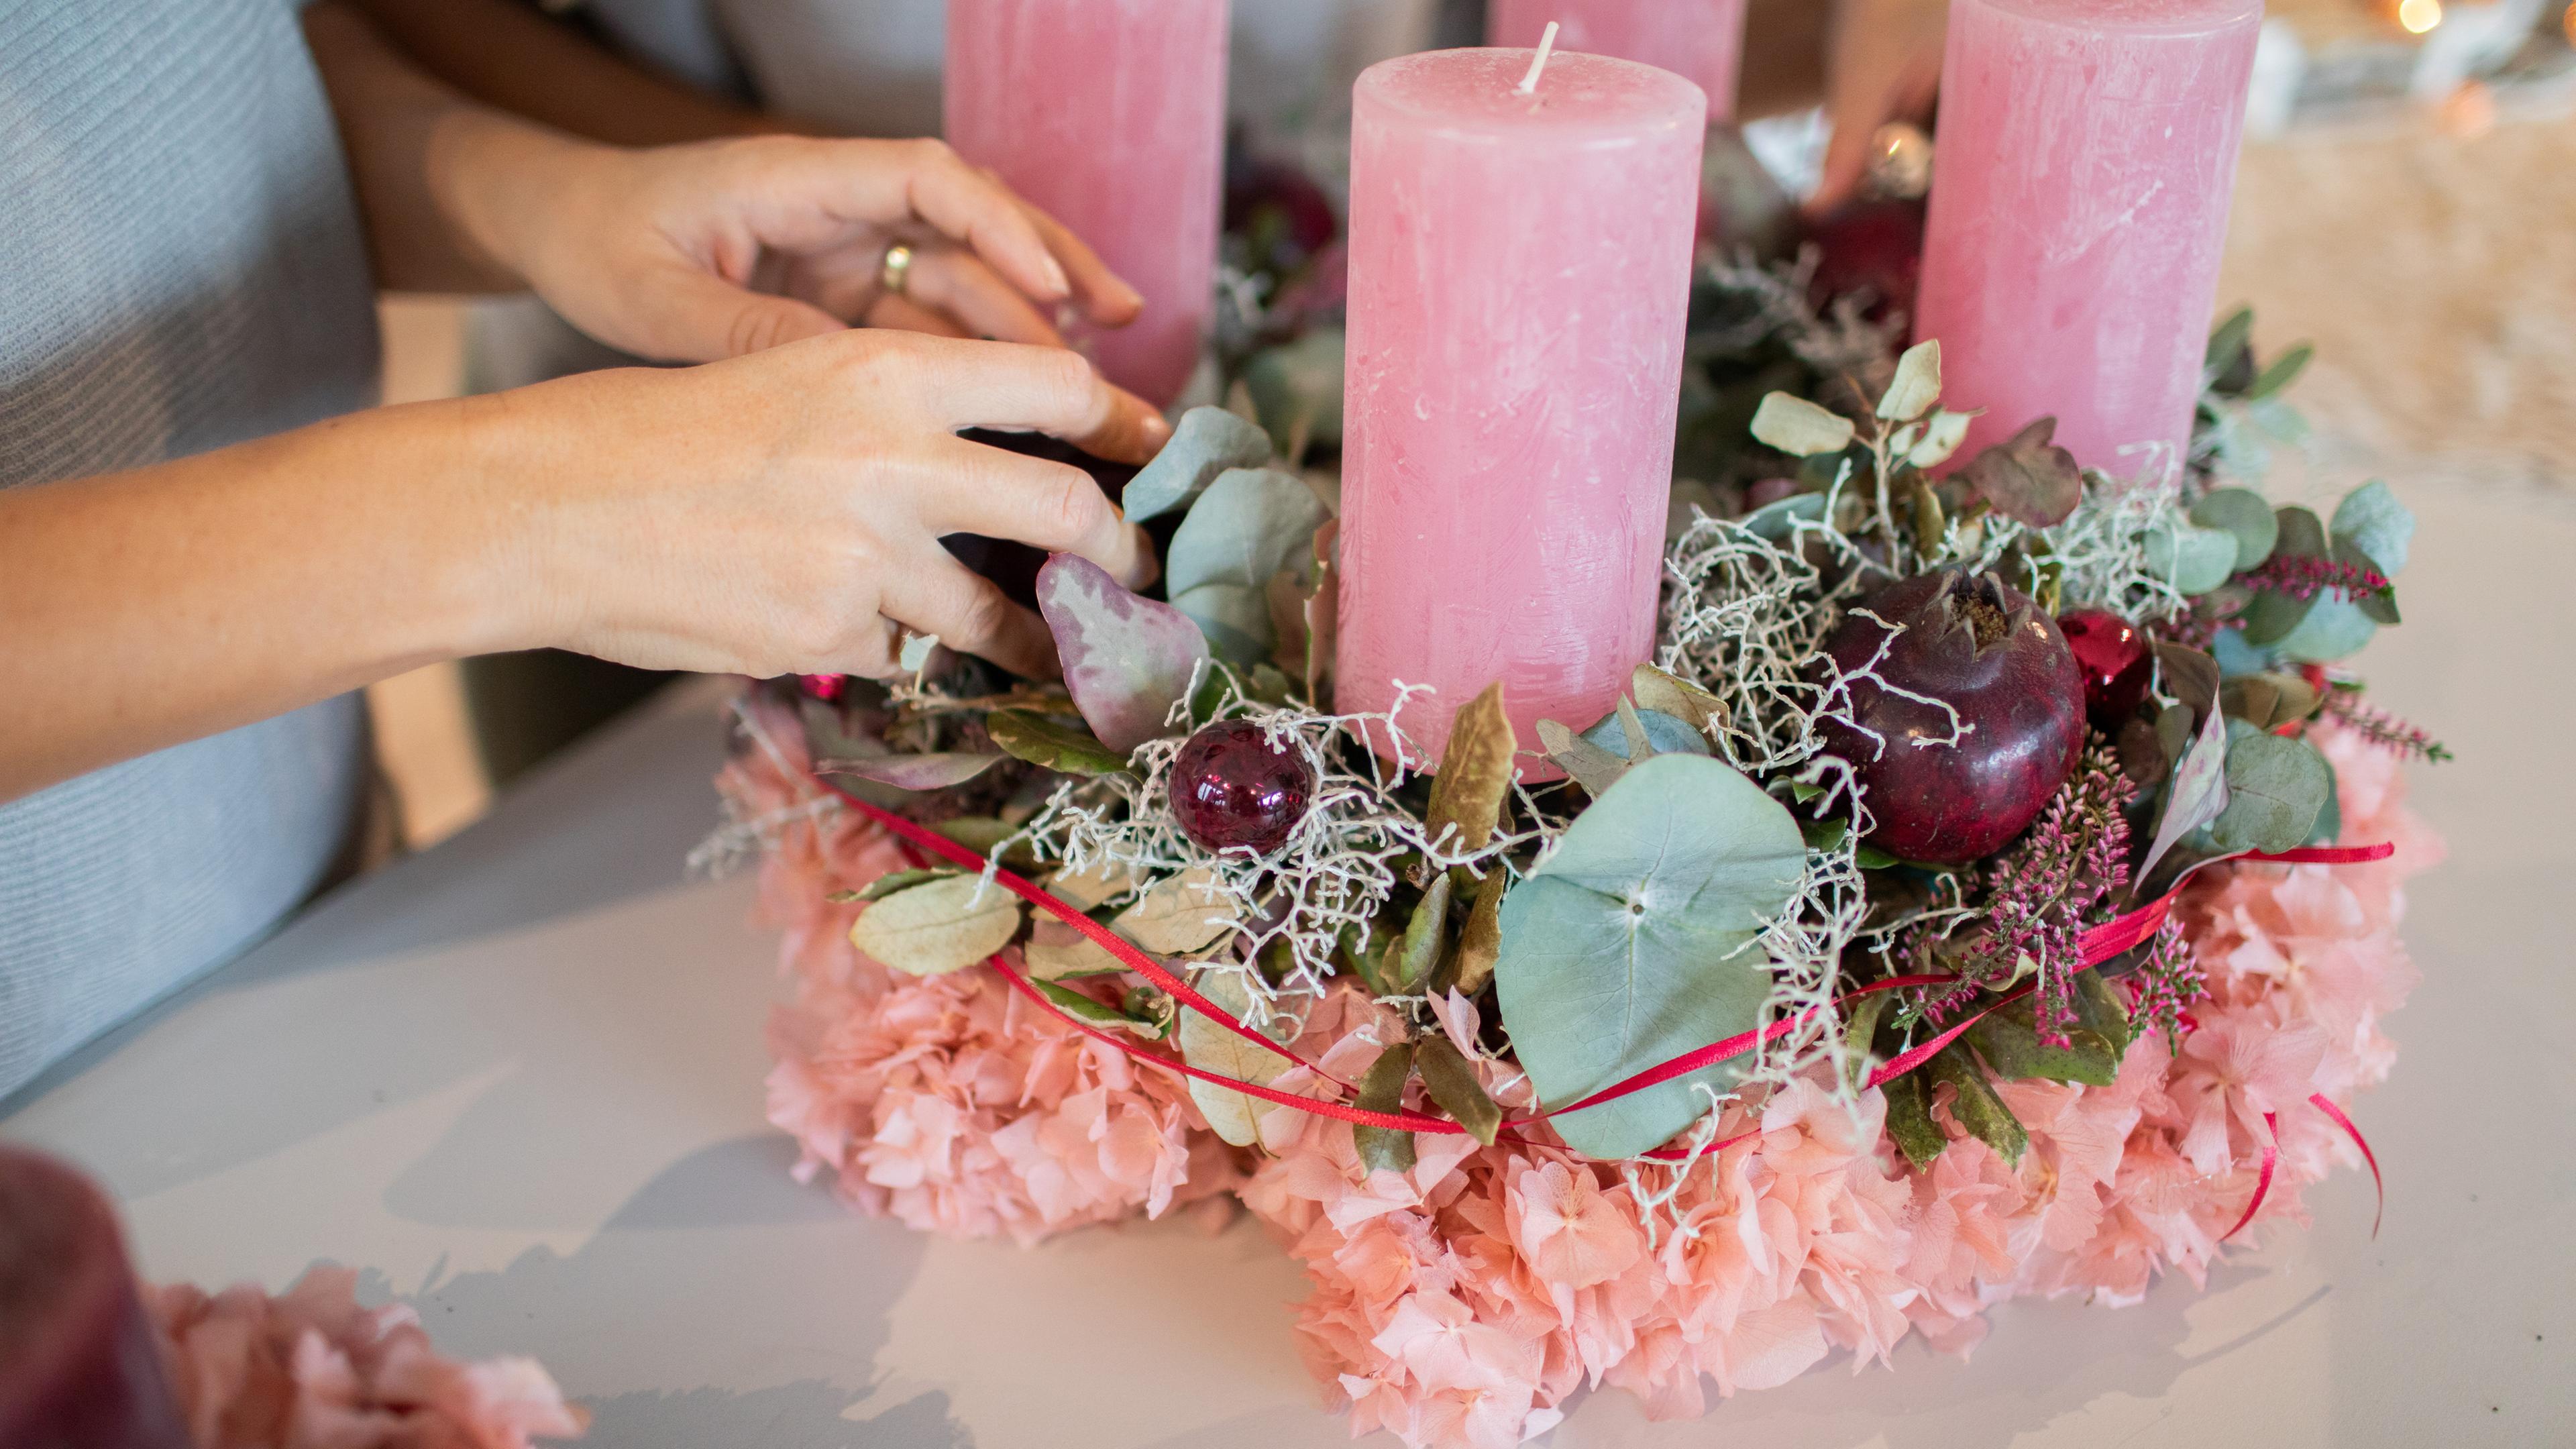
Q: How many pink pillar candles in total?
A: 4